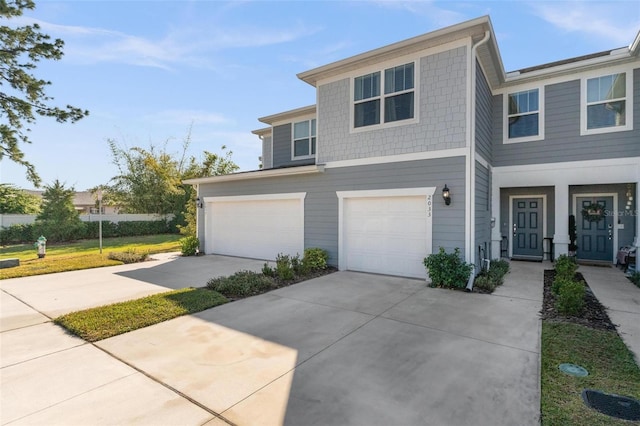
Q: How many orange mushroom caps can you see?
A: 0